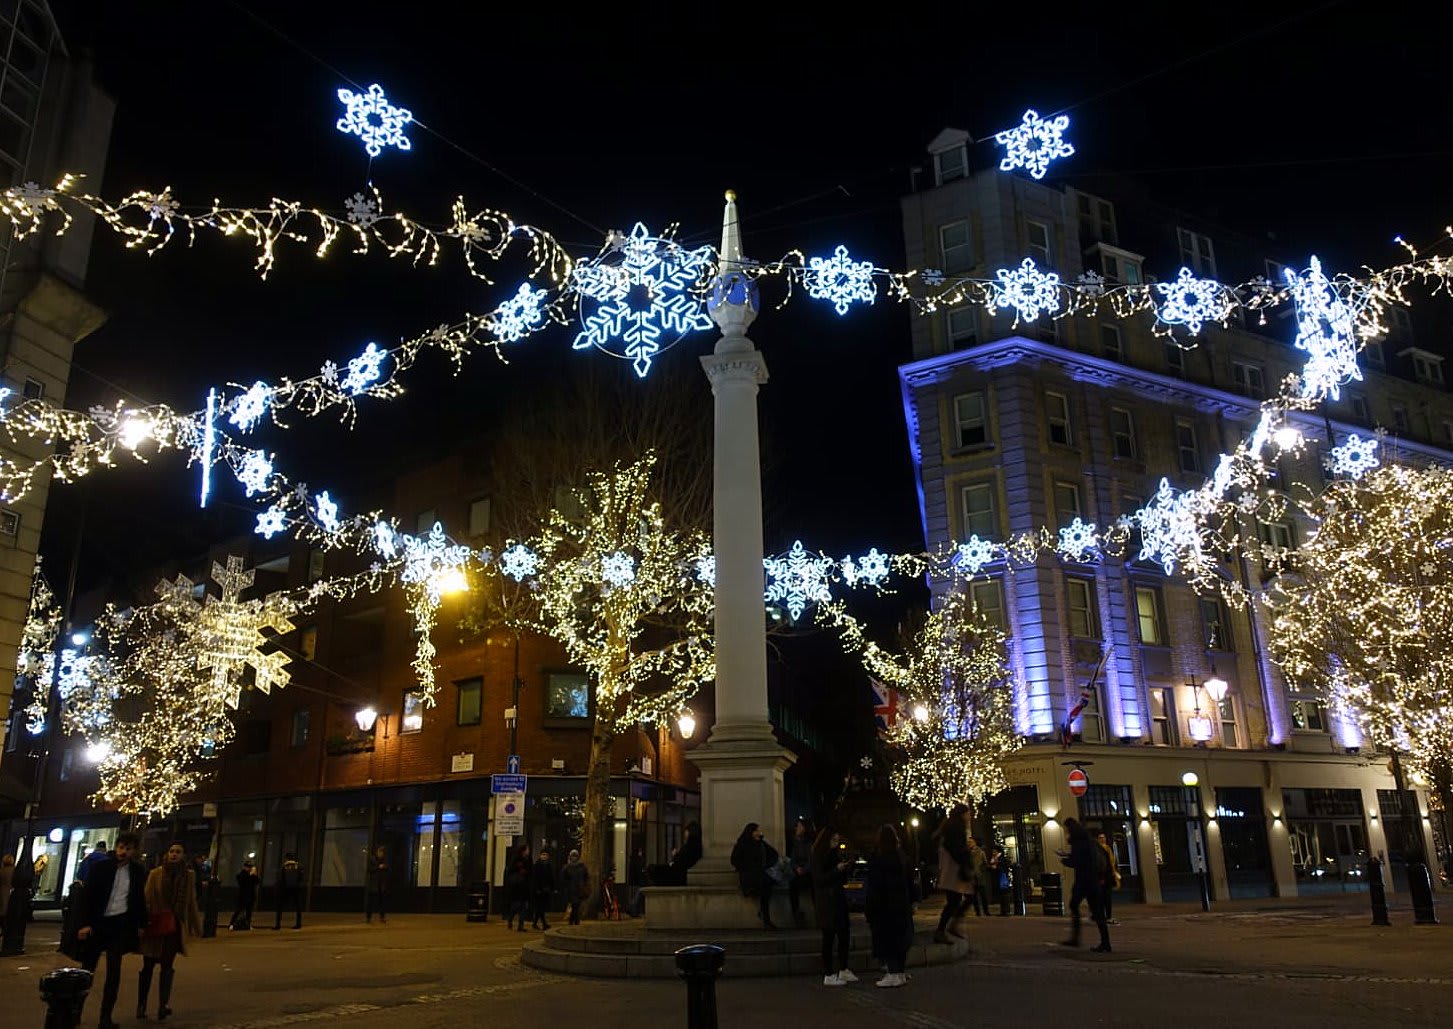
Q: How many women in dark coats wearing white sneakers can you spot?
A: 2